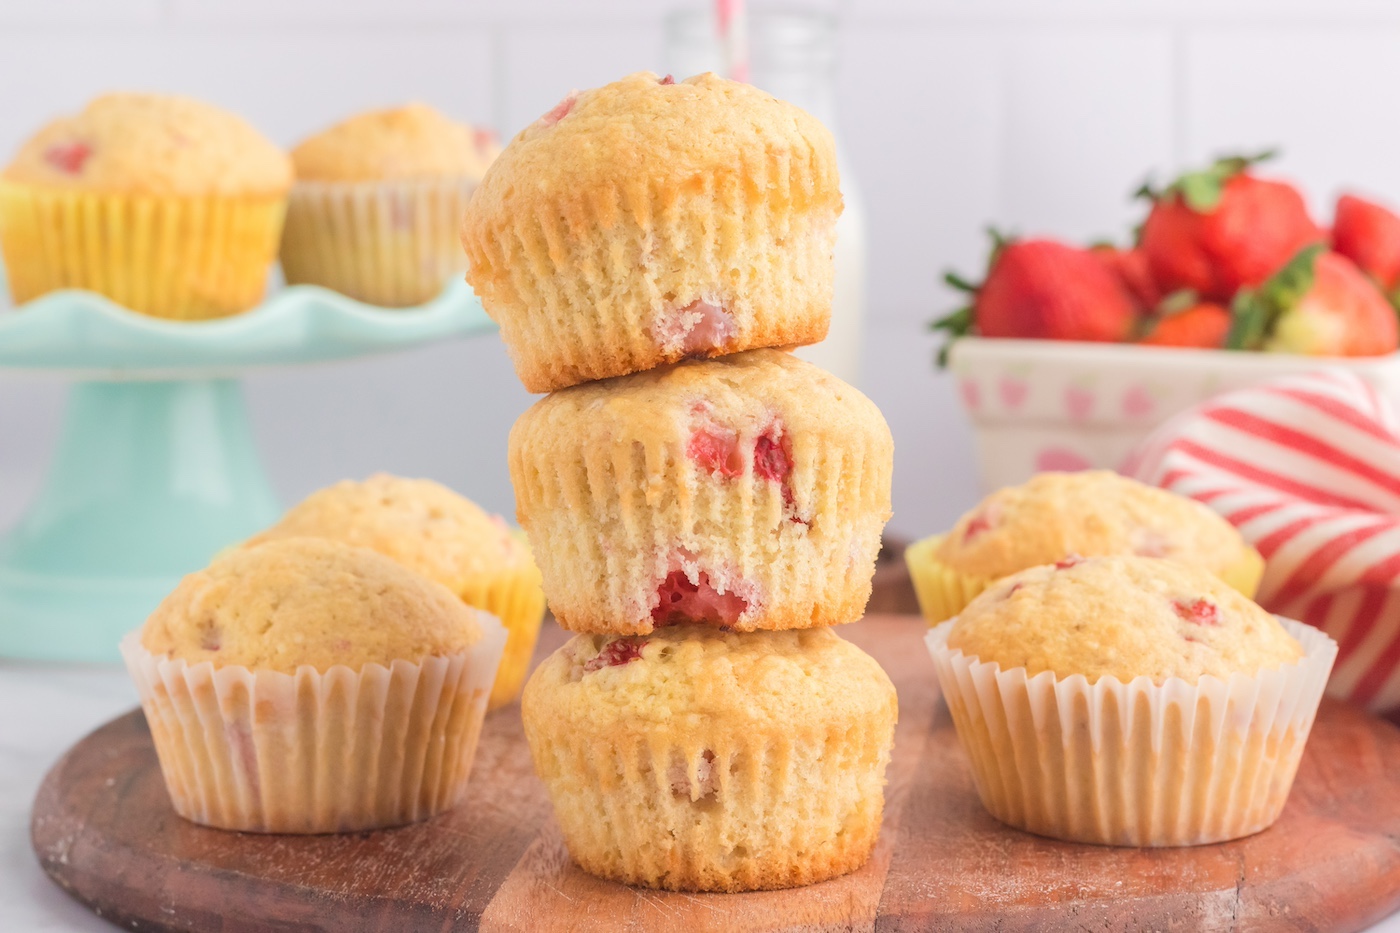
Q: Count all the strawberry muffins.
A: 9